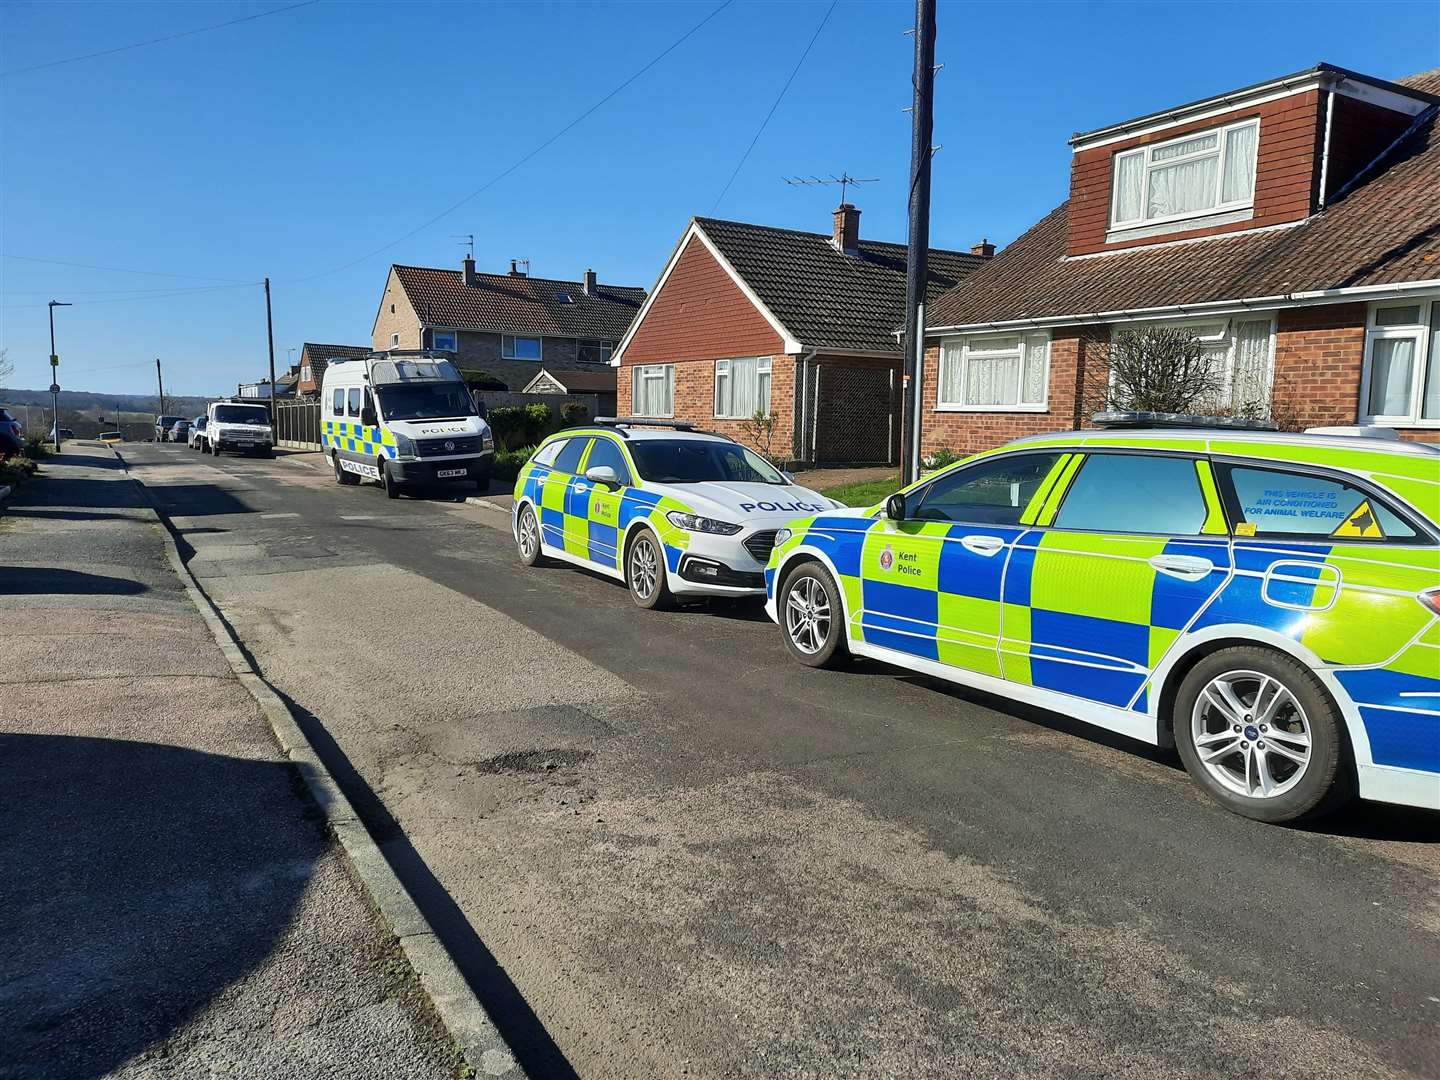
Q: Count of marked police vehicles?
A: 3